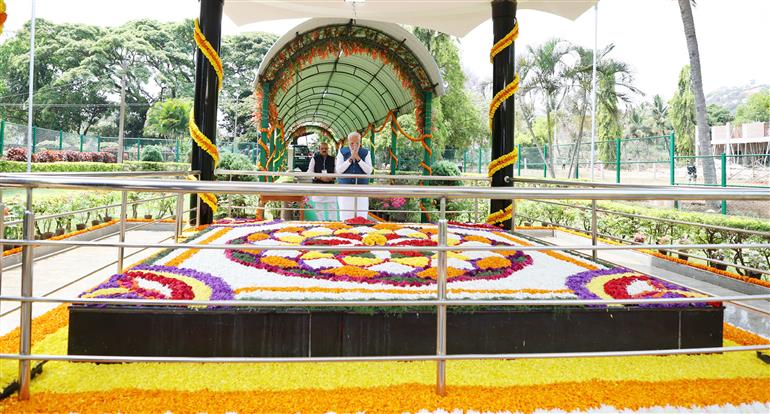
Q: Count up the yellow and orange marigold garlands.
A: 2